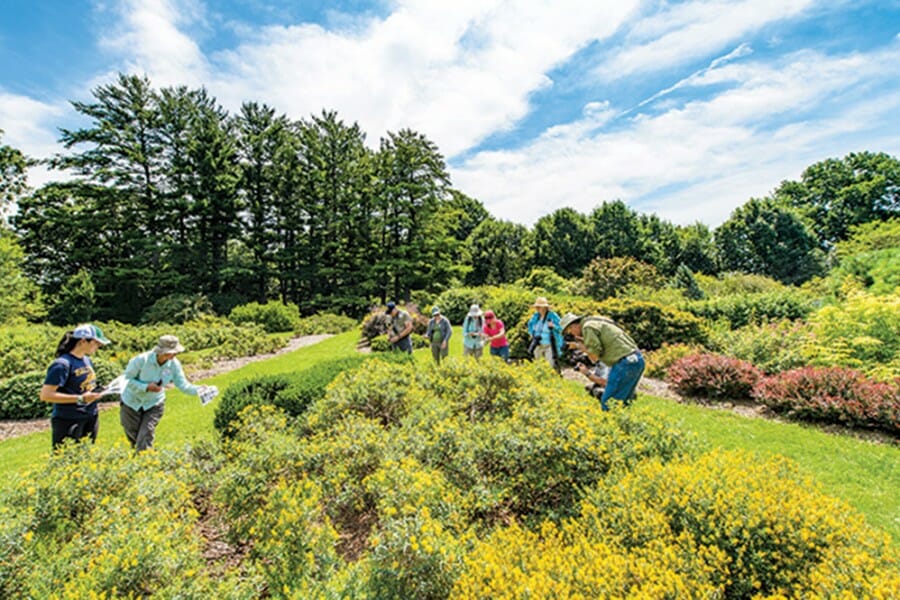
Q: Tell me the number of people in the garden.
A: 9